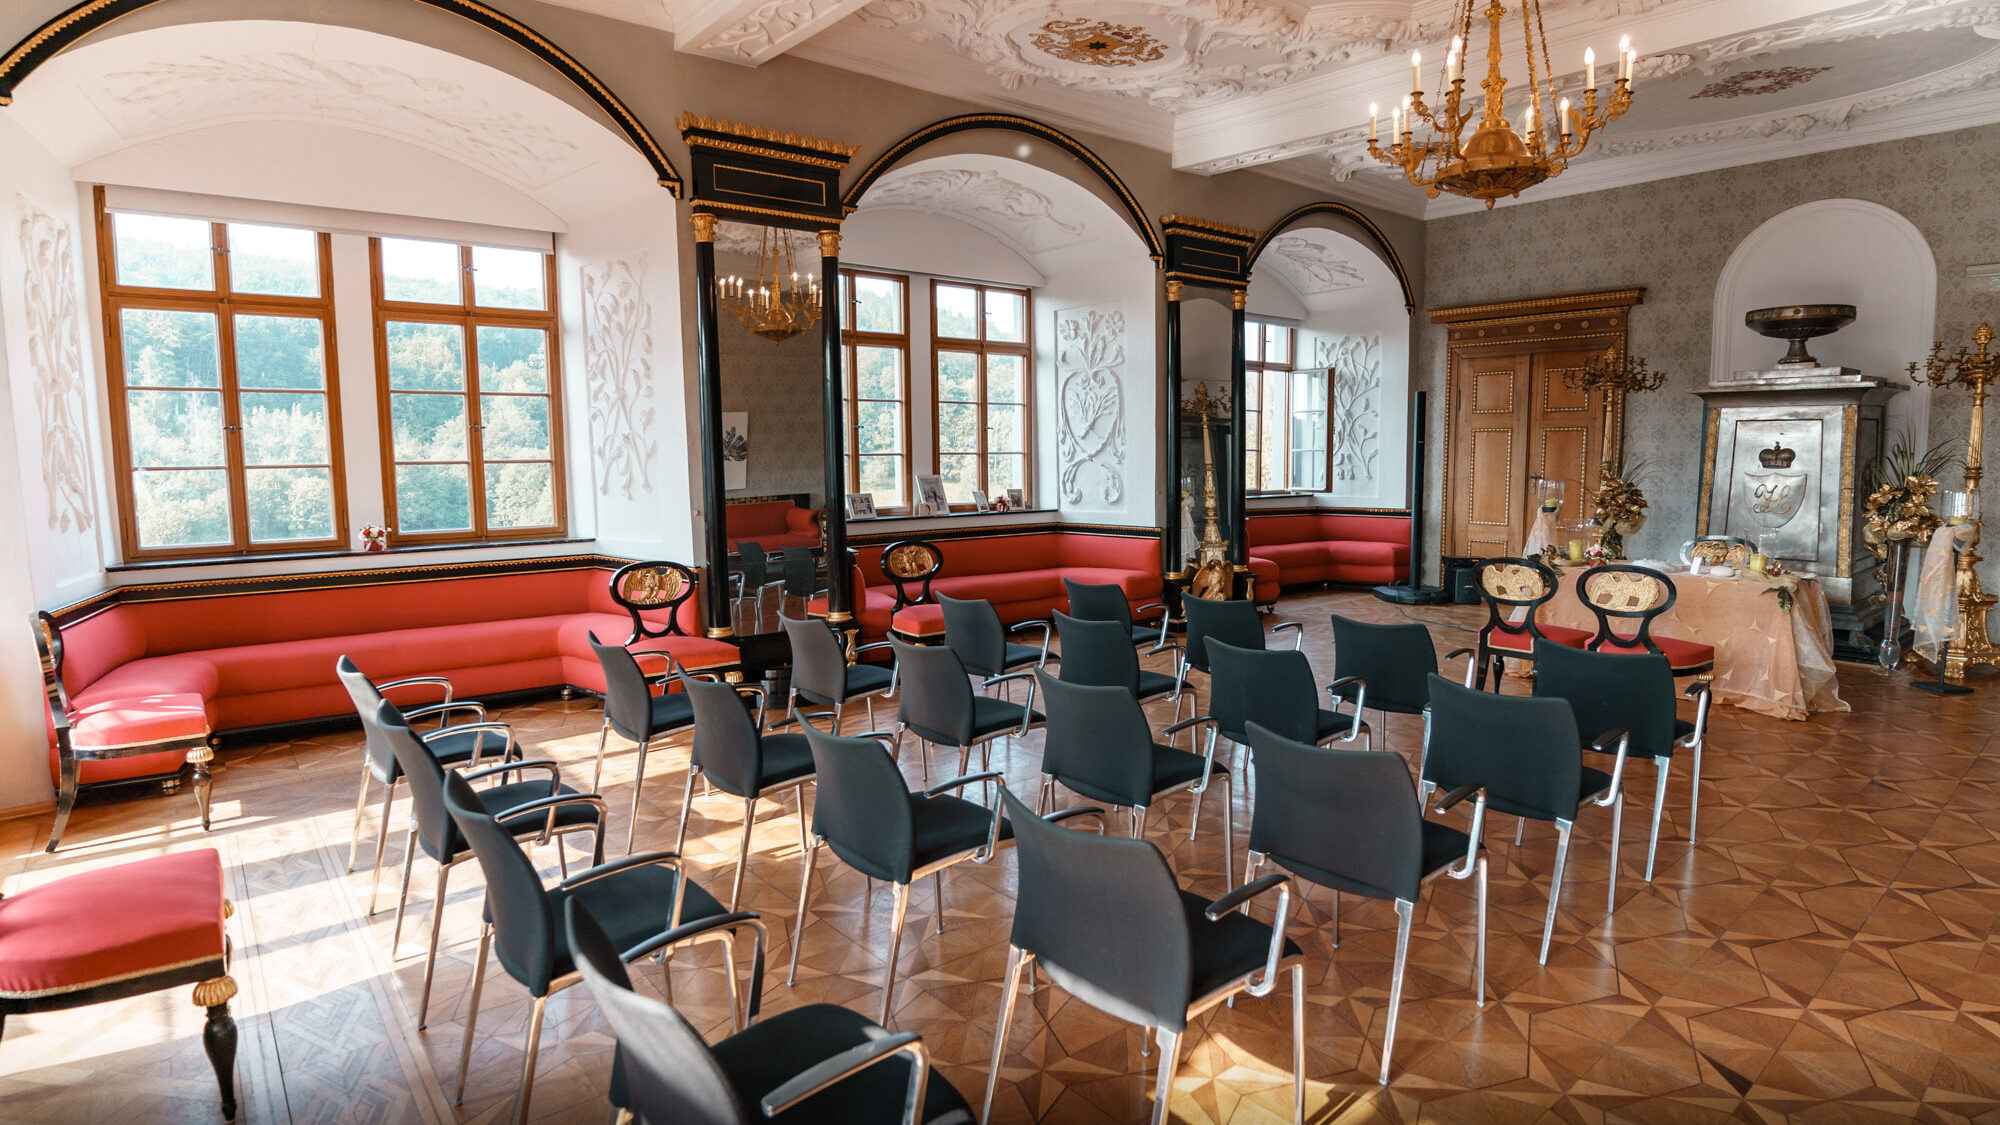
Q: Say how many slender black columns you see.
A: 4